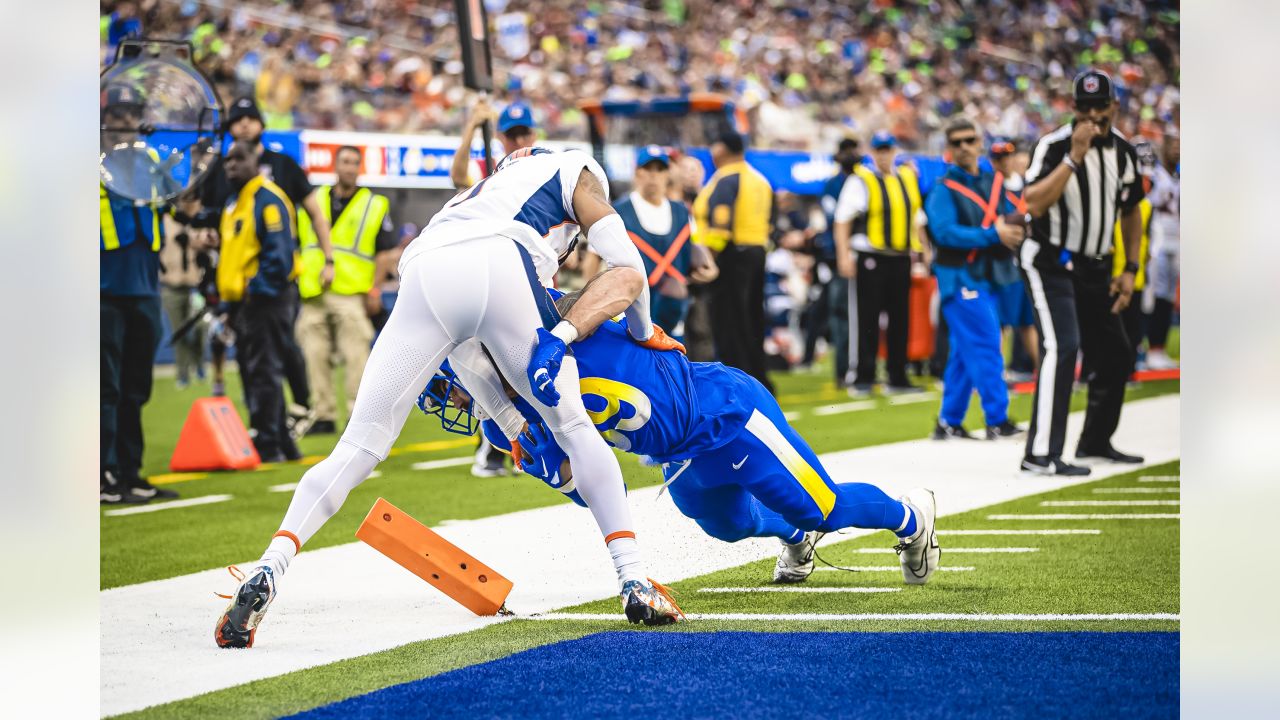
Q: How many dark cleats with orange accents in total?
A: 2